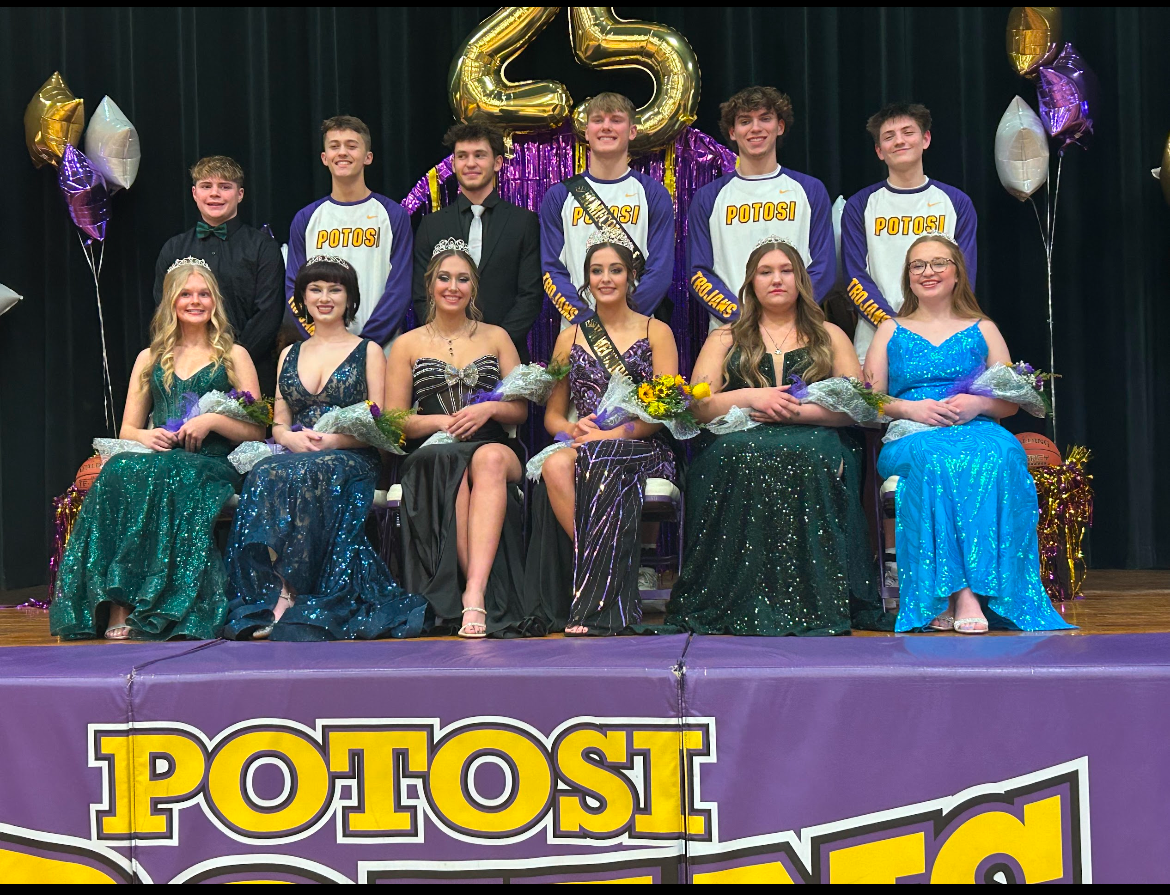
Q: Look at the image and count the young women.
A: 6